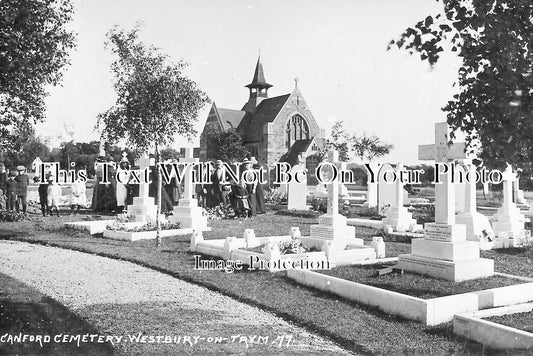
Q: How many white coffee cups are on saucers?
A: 0